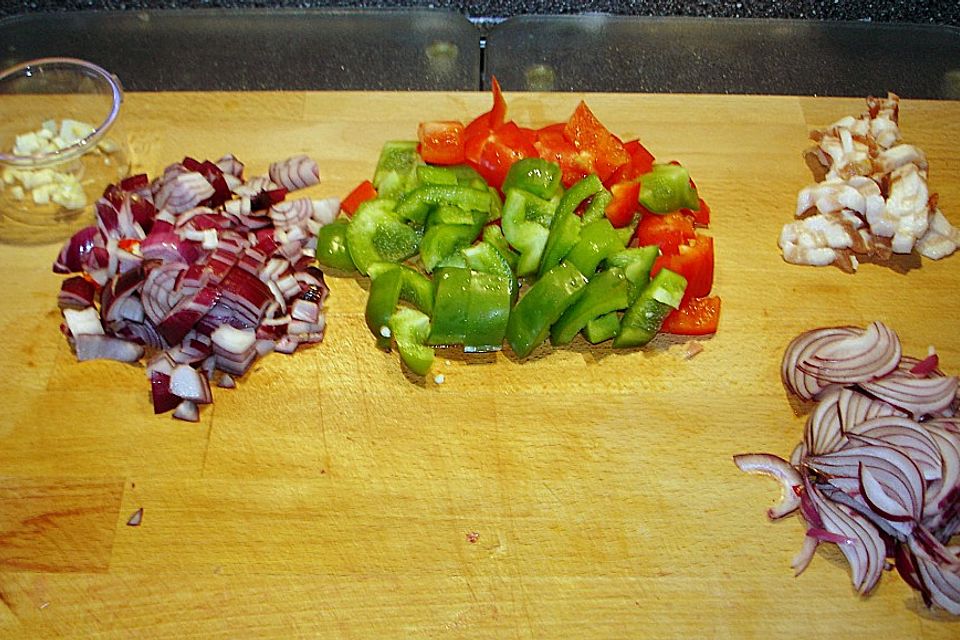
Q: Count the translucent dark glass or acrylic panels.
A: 2